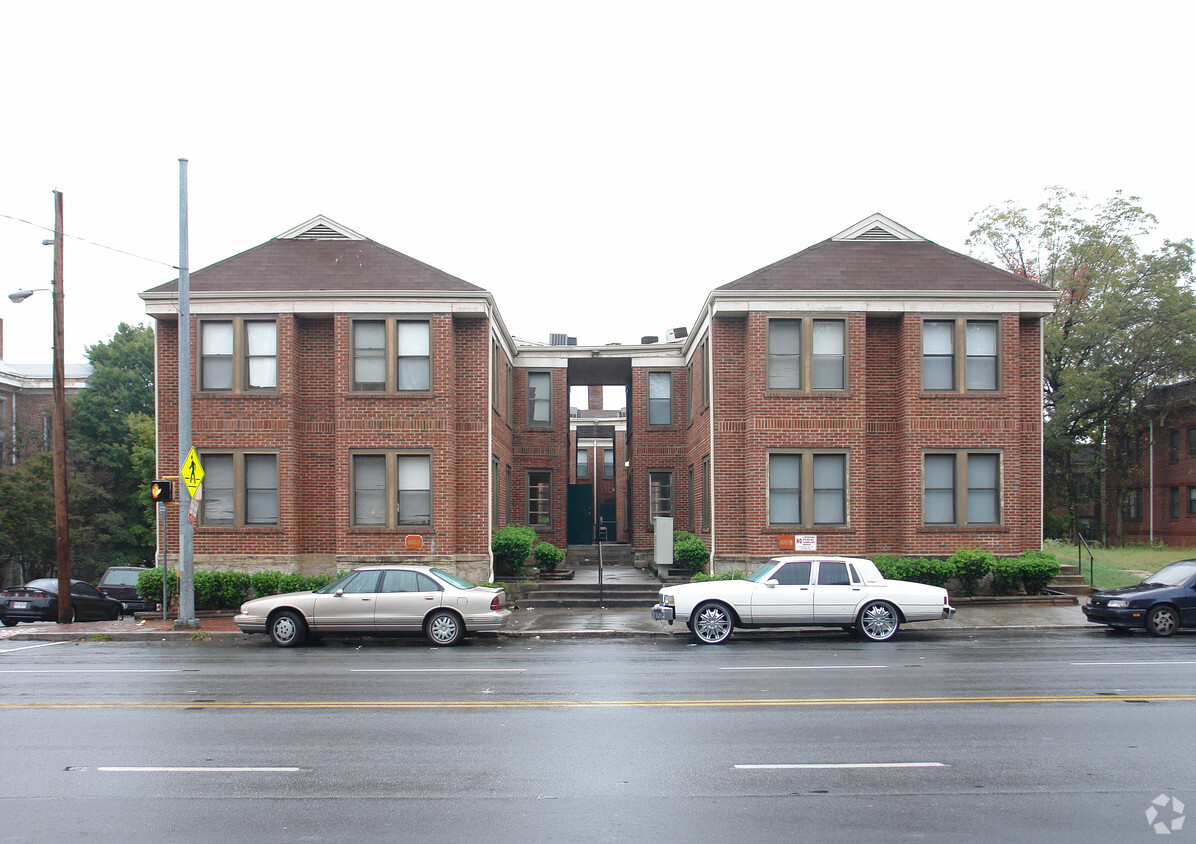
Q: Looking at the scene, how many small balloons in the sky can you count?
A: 0